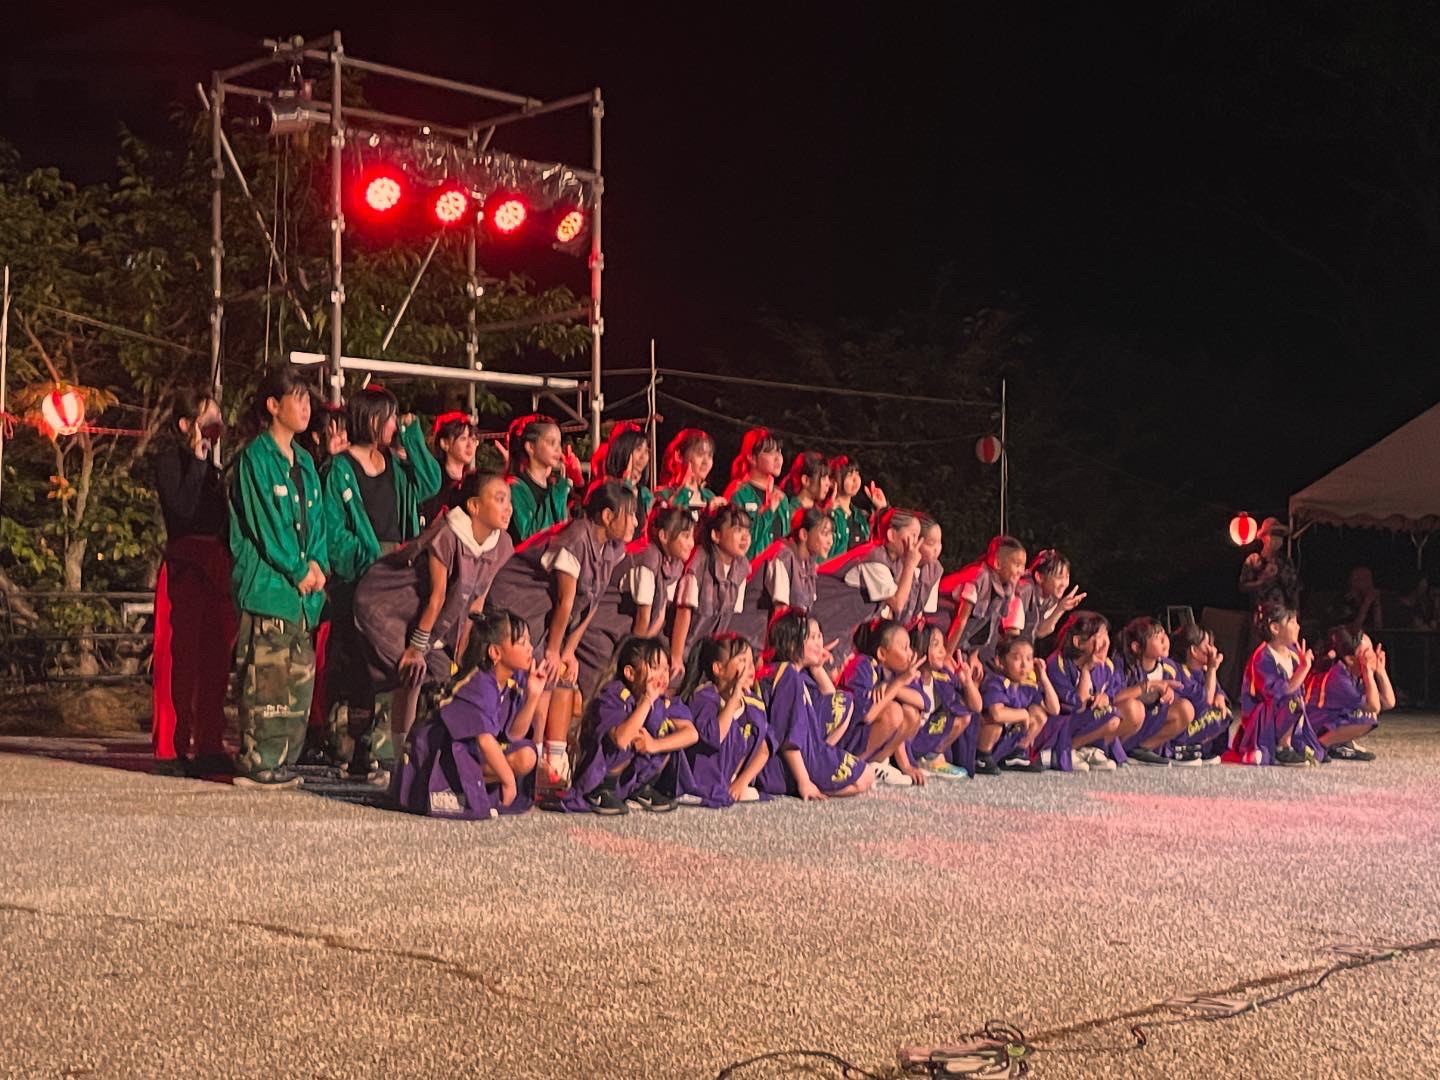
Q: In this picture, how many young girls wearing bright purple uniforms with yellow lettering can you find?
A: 12